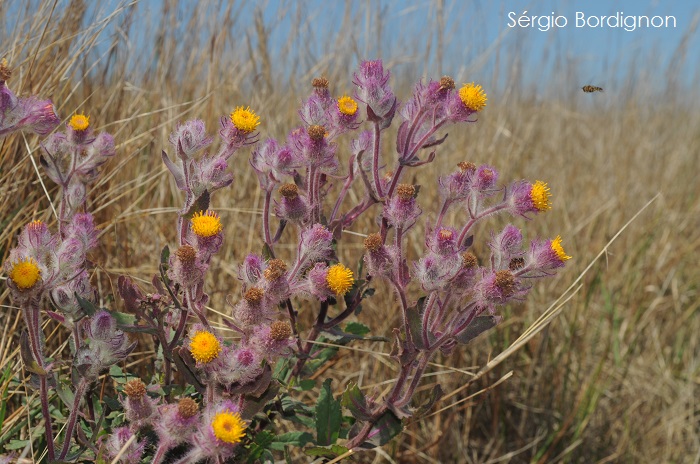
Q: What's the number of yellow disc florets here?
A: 11